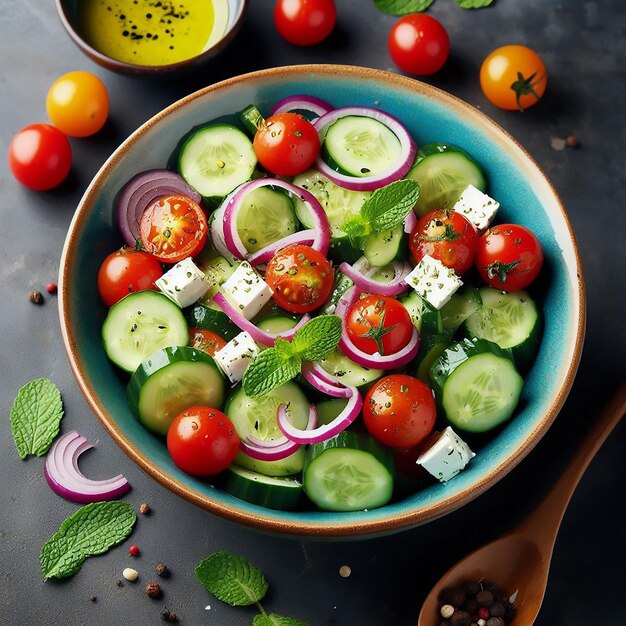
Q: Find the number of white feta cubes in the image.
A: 6